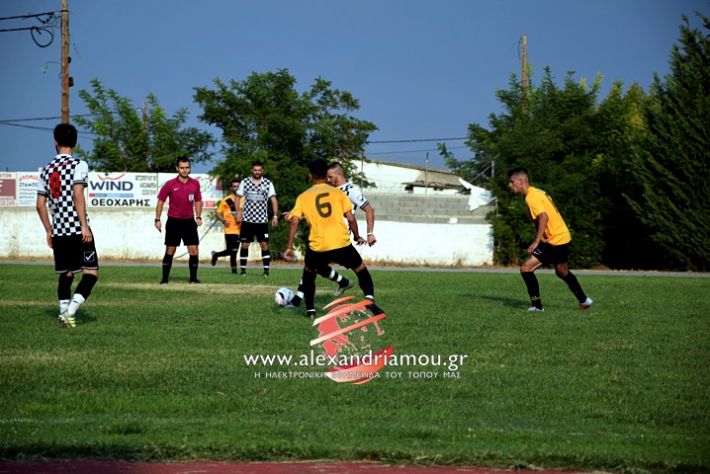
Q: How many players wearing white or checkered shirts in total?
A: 3